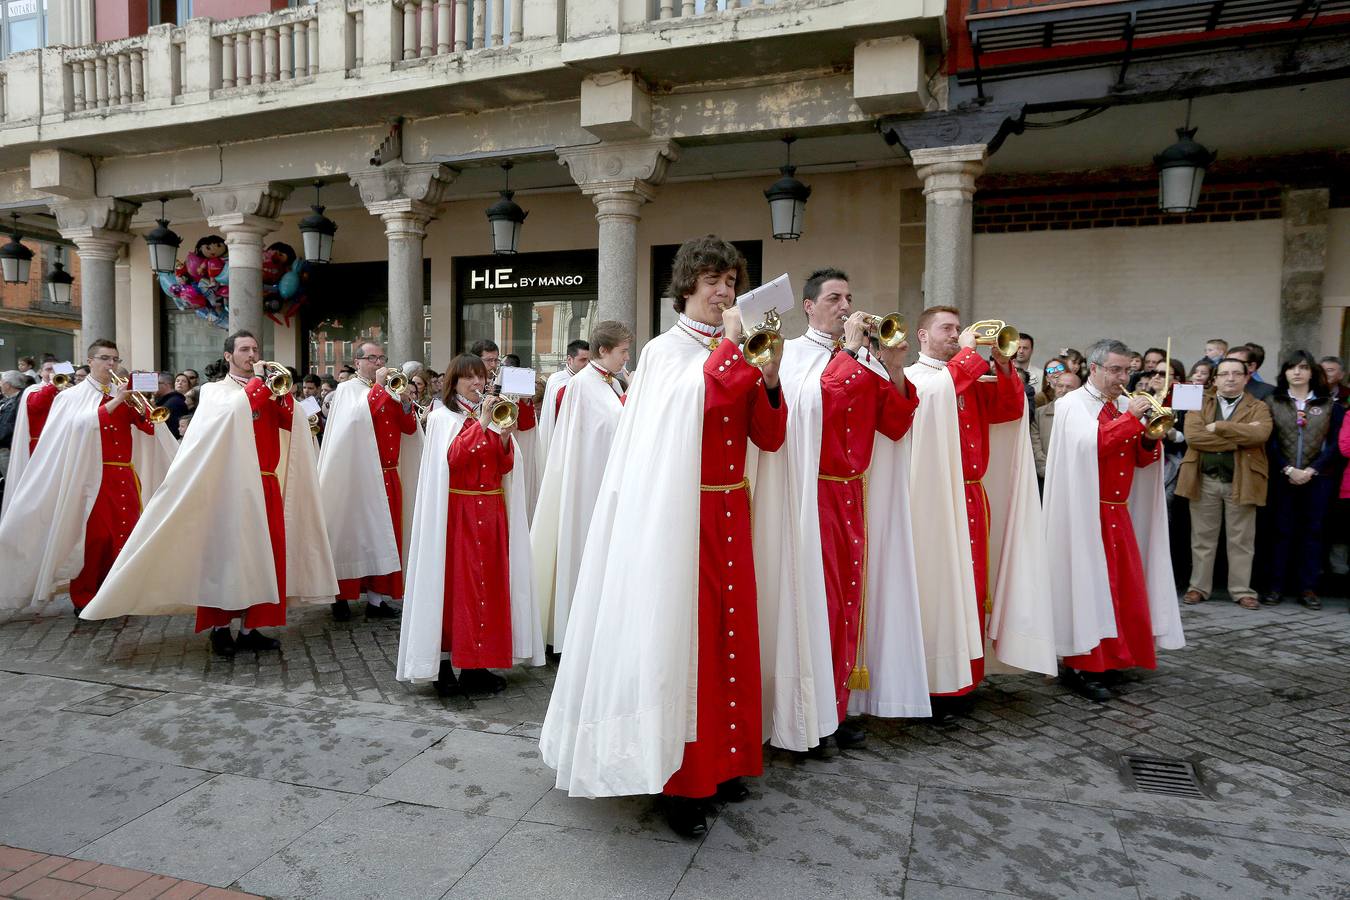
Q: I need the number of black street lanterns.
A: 7